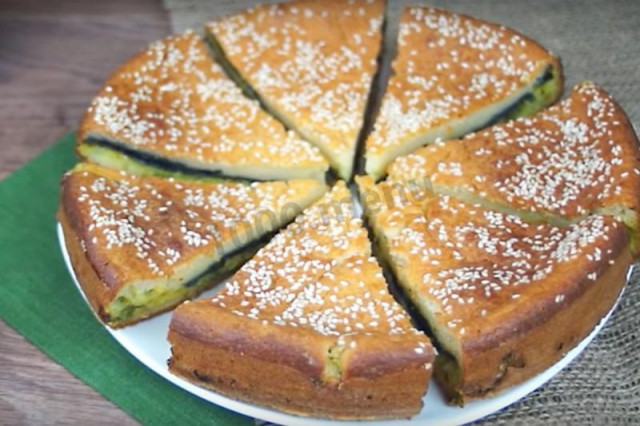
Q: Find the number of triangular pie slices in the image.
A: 7